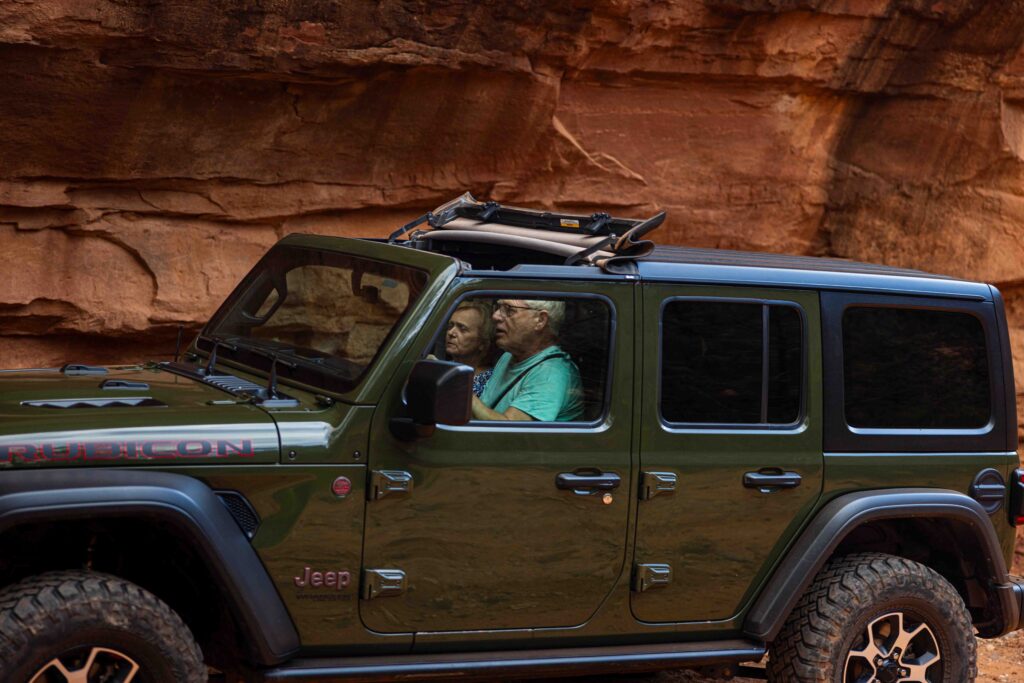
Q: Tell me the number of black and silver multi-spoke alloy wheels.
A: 2